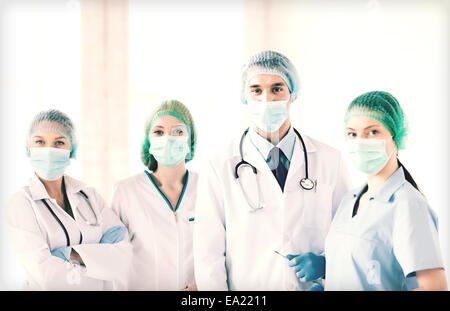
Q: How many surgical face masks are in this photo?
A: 4